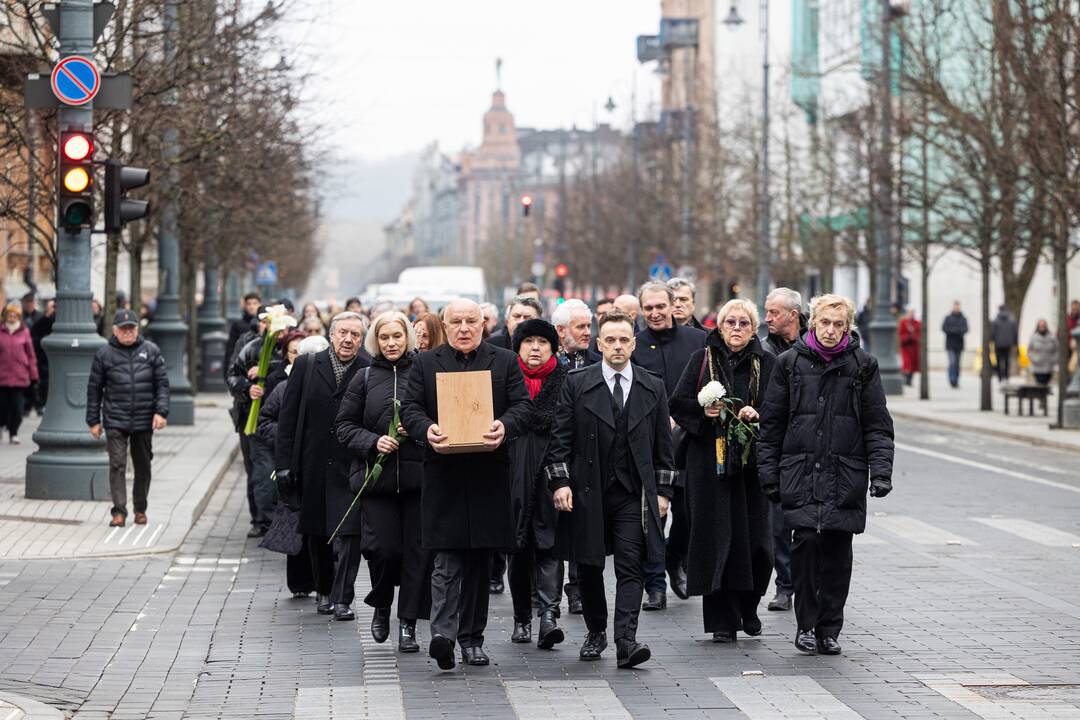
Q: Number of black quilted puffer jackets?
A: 3